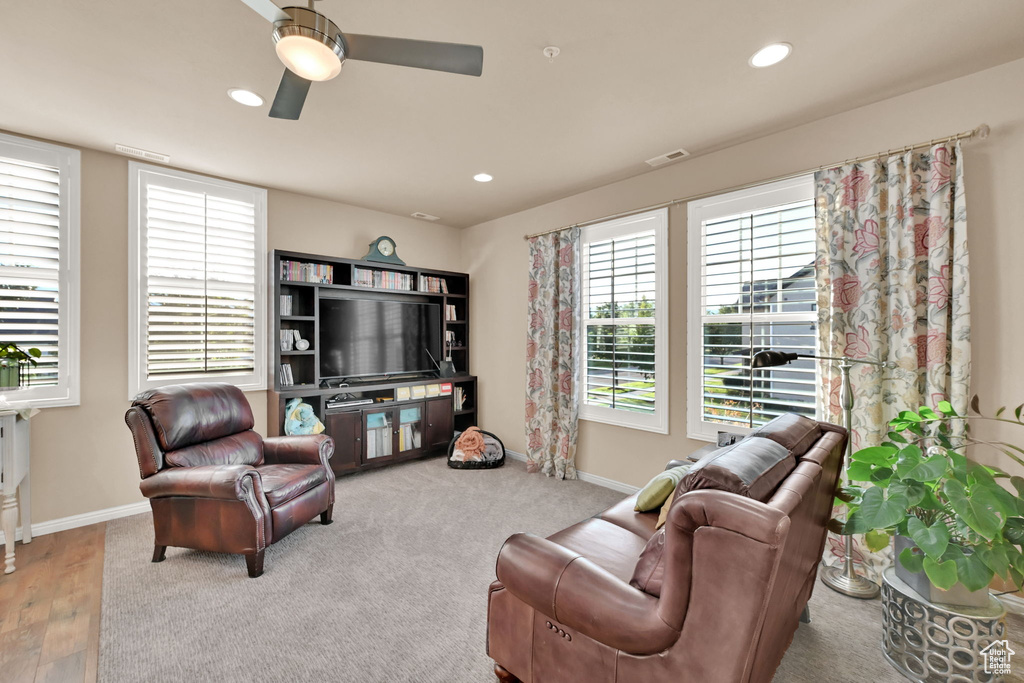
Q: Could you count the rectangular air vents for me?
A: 3